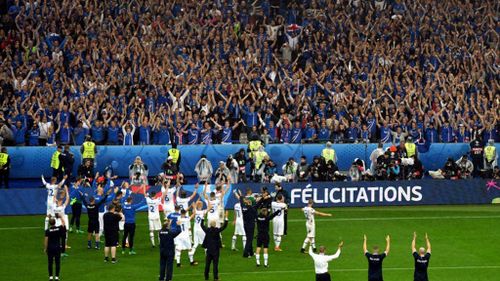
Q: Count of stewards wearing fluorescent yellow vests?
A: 9